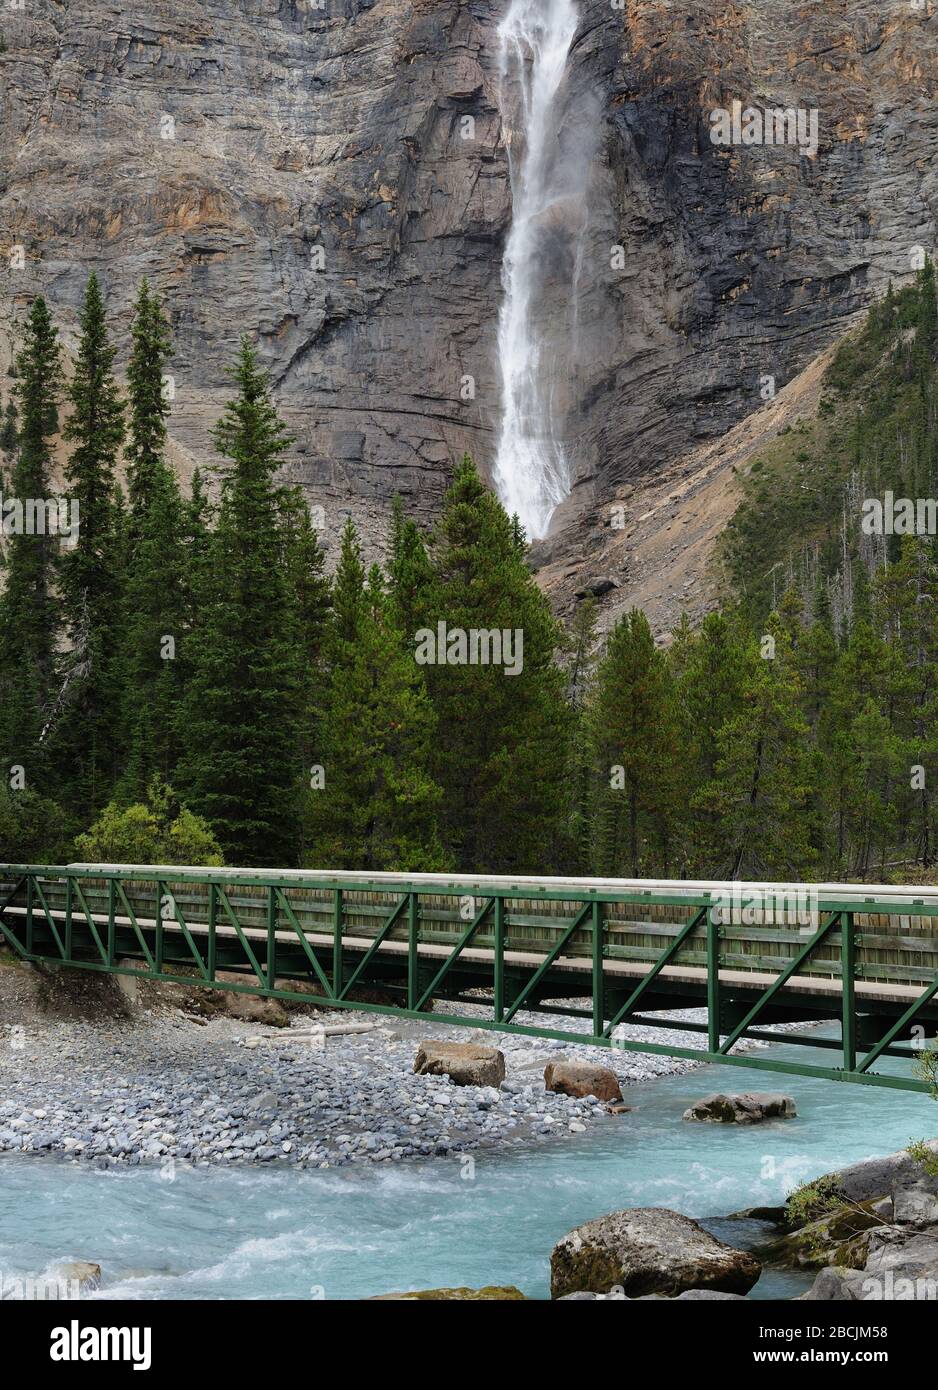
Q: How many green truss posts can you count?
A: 12